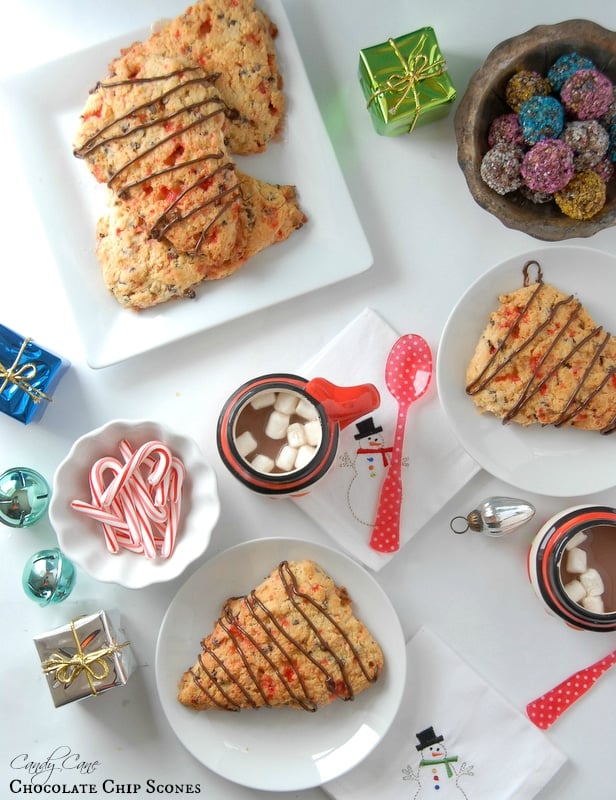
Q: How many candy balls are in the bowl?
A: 13